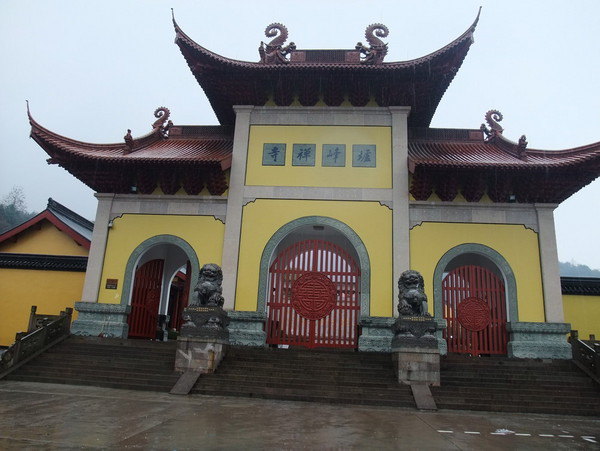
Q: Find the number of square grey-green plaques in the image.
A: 4